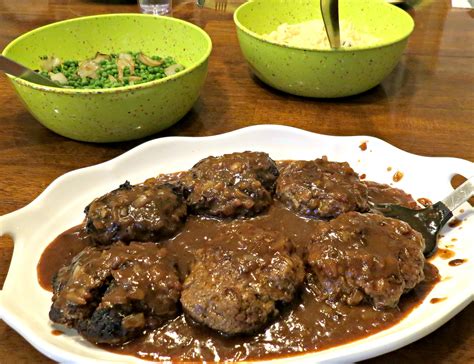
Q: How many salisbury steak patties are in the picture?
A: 6